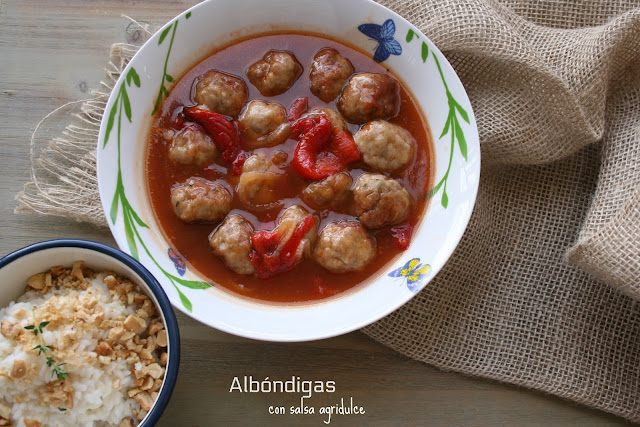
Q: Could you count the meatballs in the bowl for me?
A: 15